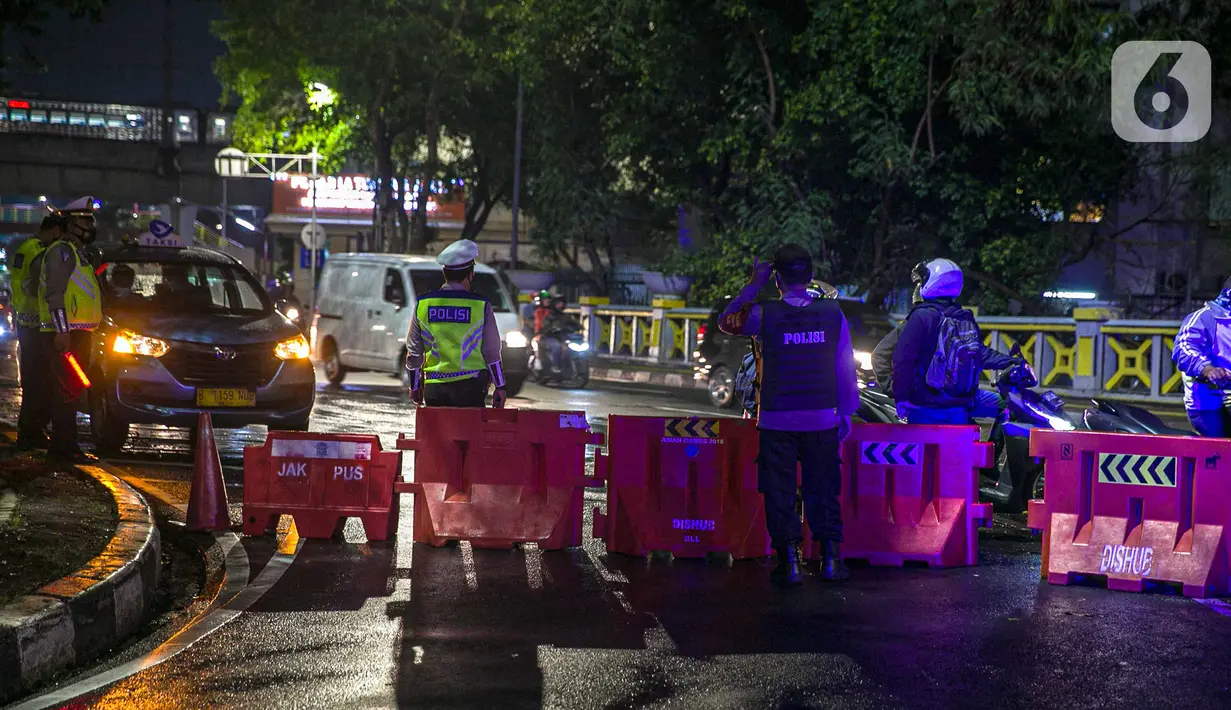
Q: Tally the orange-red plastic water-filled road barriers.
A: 5